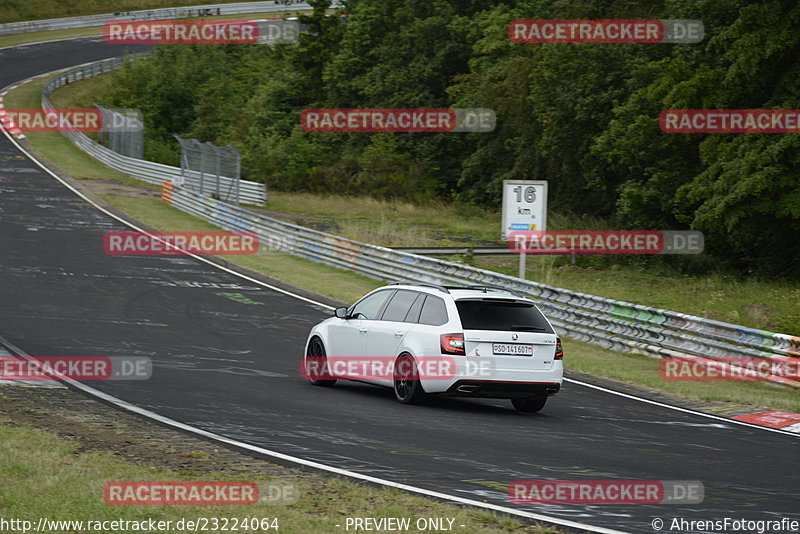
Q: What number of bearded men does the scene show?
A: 0